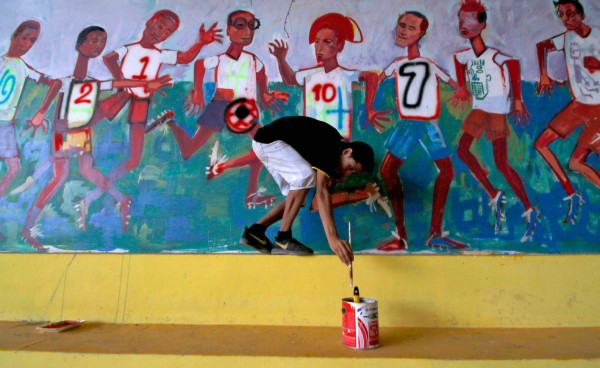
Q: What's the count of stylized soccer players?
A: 8